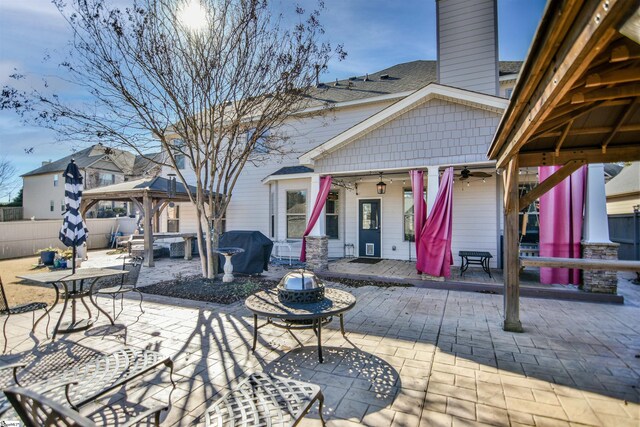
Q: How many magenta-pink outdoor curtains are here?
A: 4